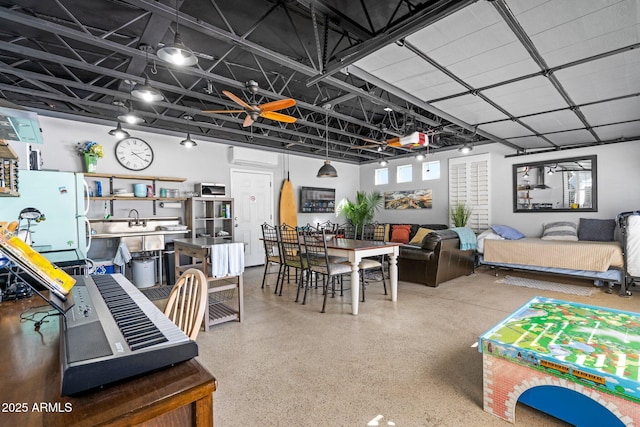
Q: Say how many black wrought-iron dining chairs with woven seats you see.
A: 6